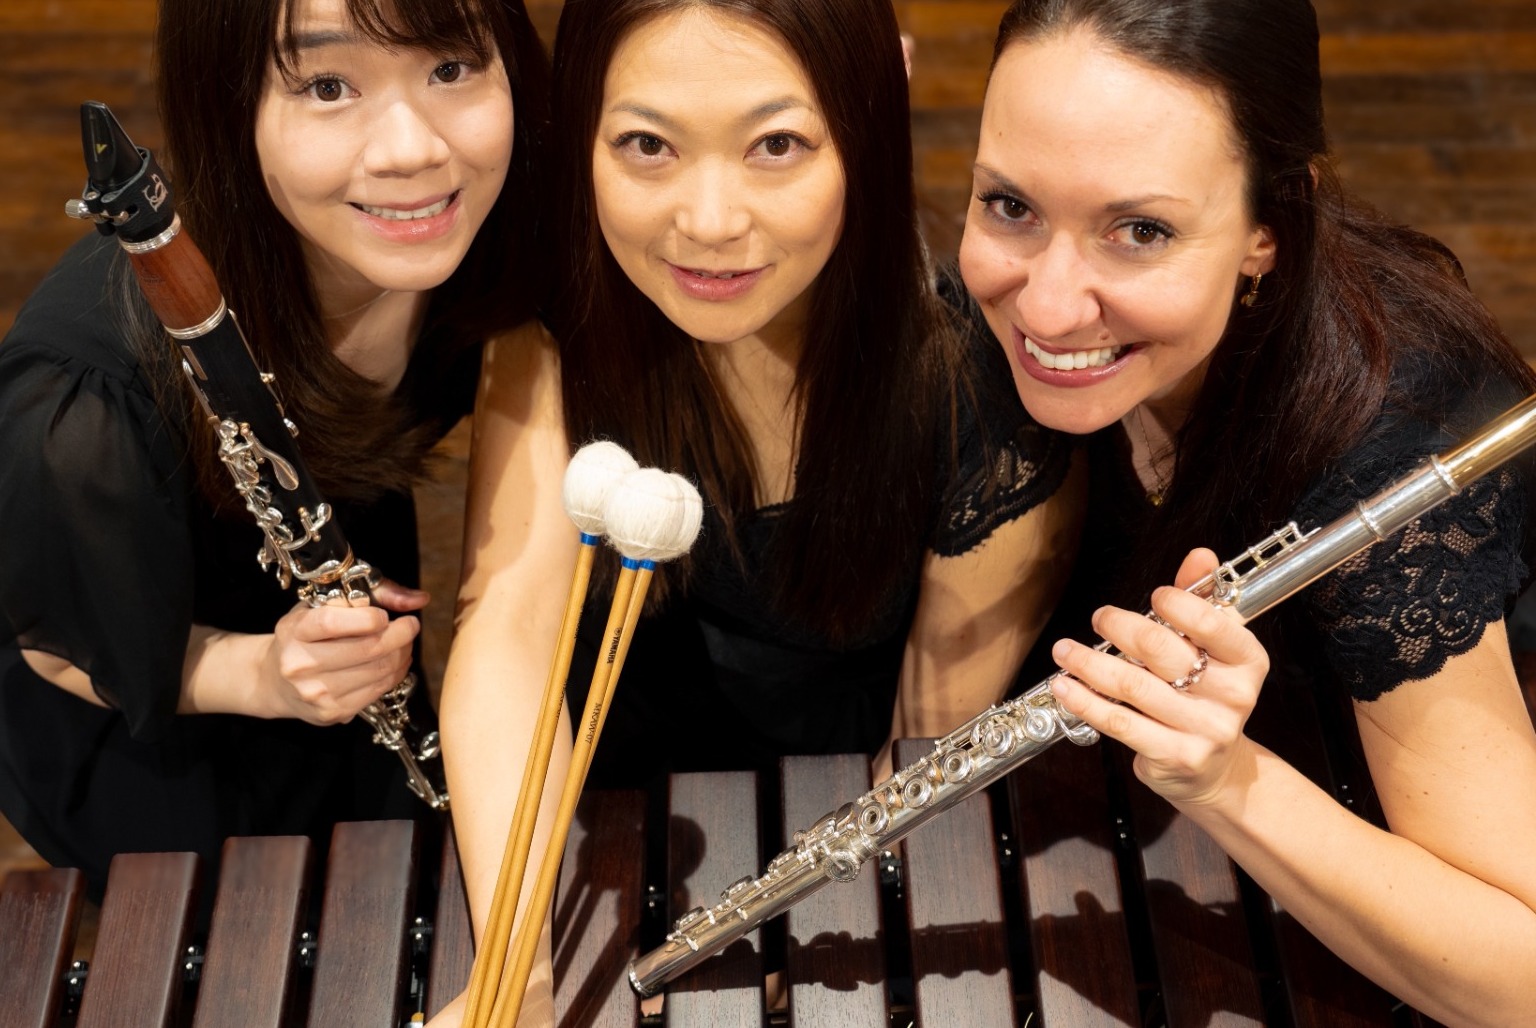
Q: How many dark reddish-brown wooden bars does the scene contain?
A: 12